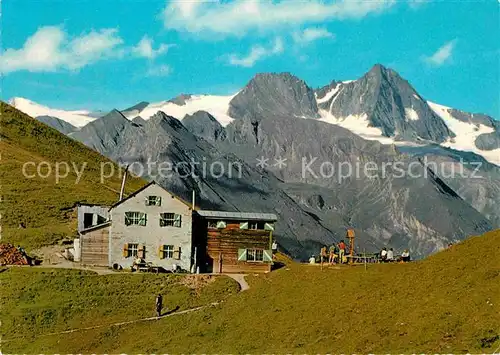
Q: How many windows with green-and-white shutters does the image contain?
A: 6